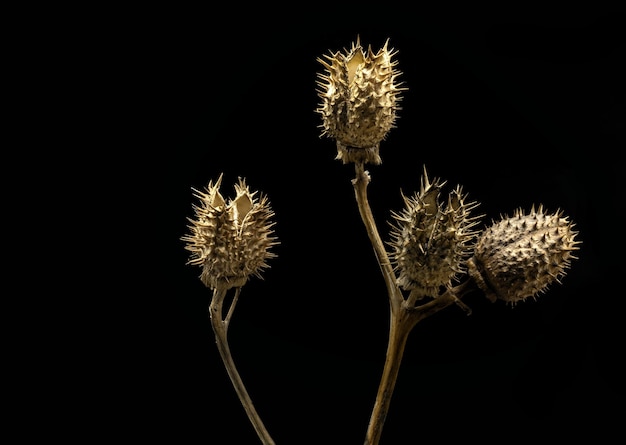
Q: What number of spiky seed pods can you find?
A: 4